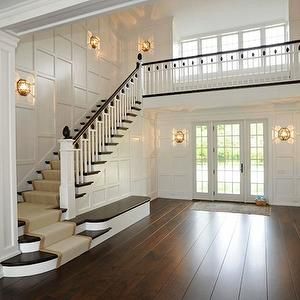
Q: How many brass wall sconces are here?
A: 5